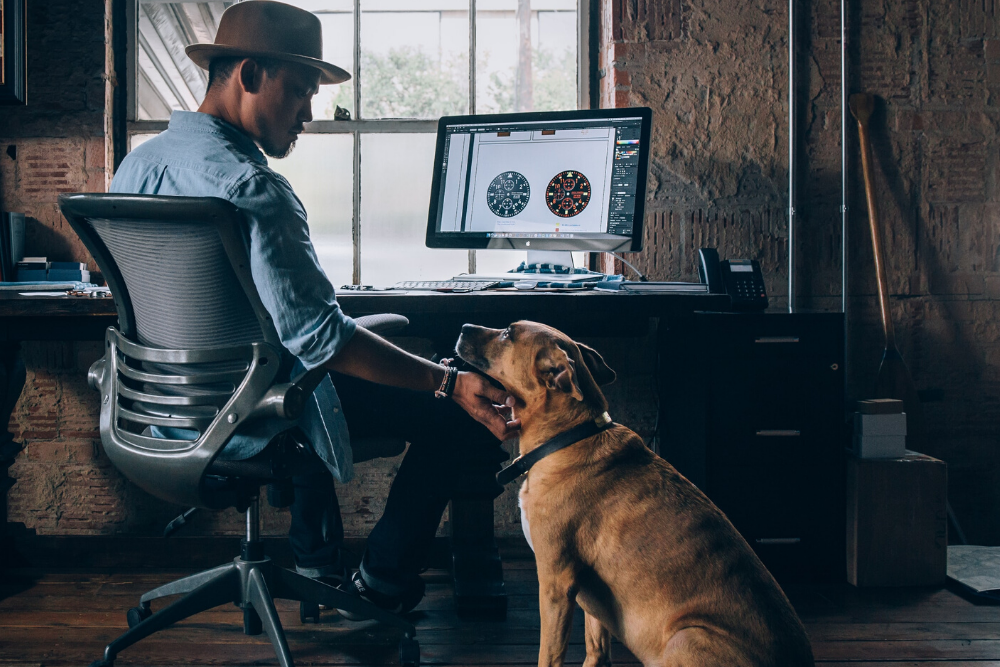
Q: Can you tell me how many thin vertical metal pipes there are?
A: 2